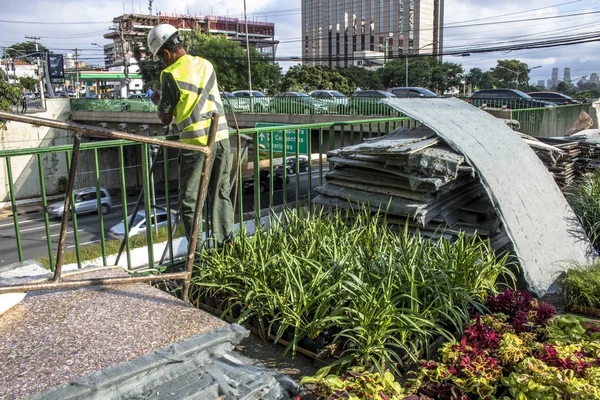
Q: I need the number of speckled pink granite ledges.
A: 1